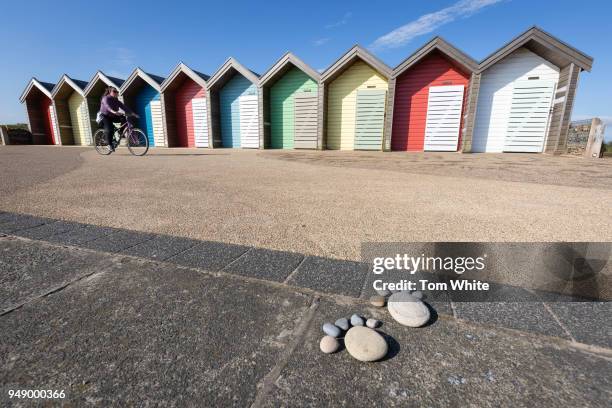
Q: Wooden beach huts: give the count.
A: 10